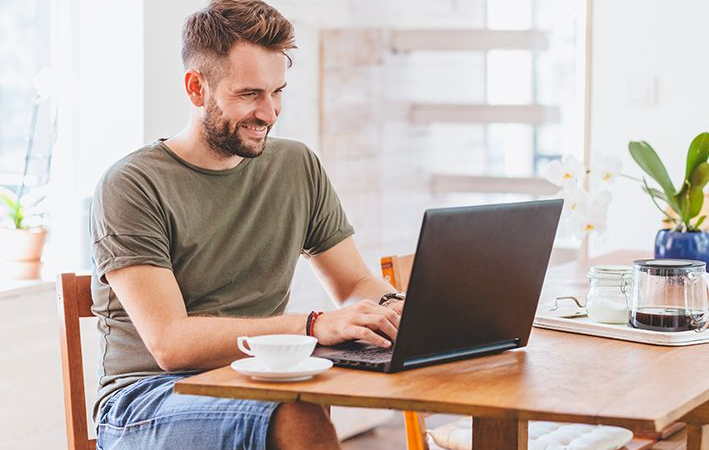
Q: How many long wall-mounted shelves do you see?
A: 3